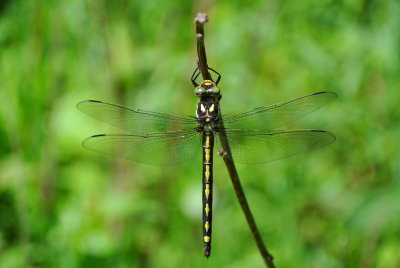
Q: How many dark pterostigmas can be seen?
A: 4